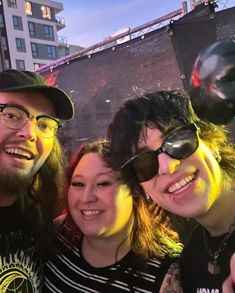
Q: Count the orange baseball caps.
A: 0